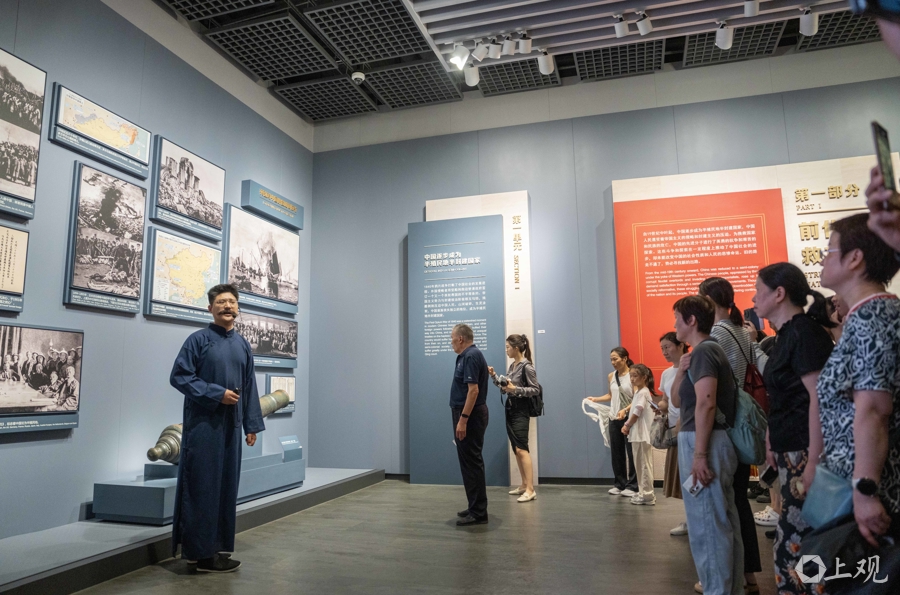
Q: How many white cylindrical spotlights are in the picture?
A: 12